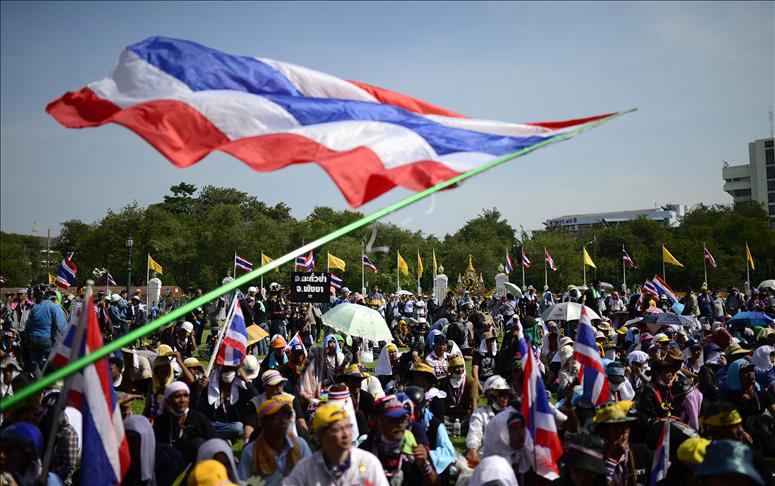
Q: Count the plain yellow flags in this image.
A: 10